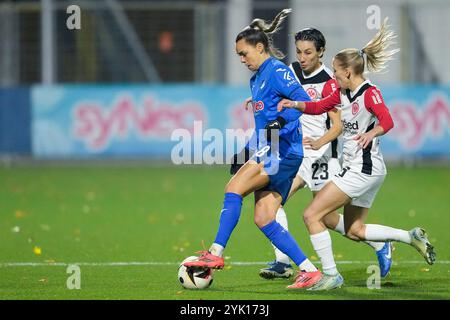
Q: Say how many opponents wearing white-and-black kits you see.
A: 2